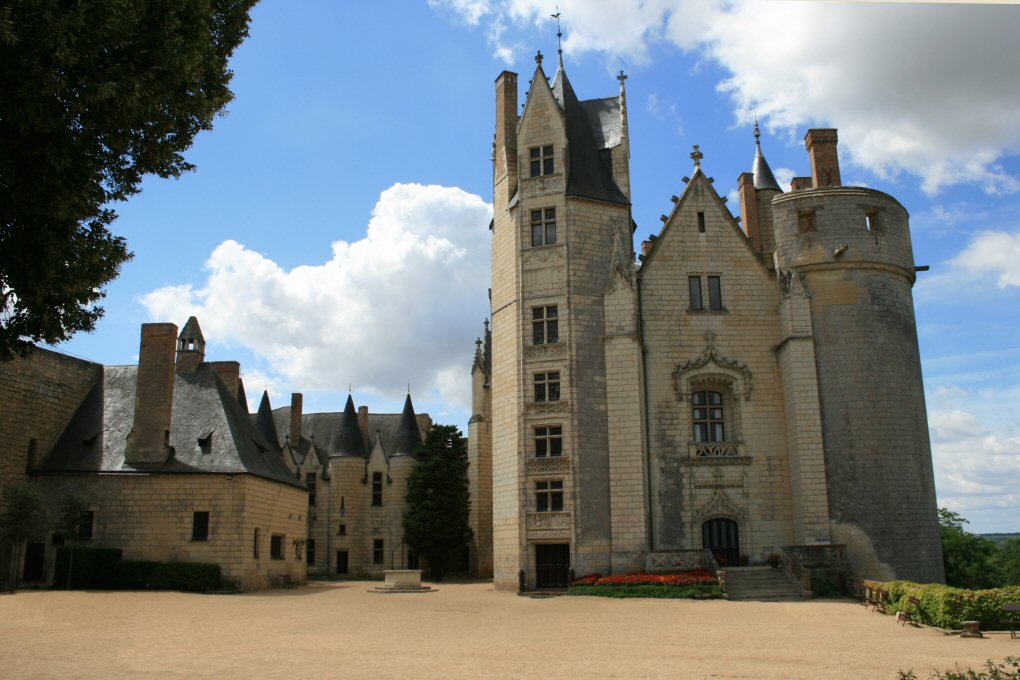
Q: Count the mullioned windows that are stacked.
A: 6